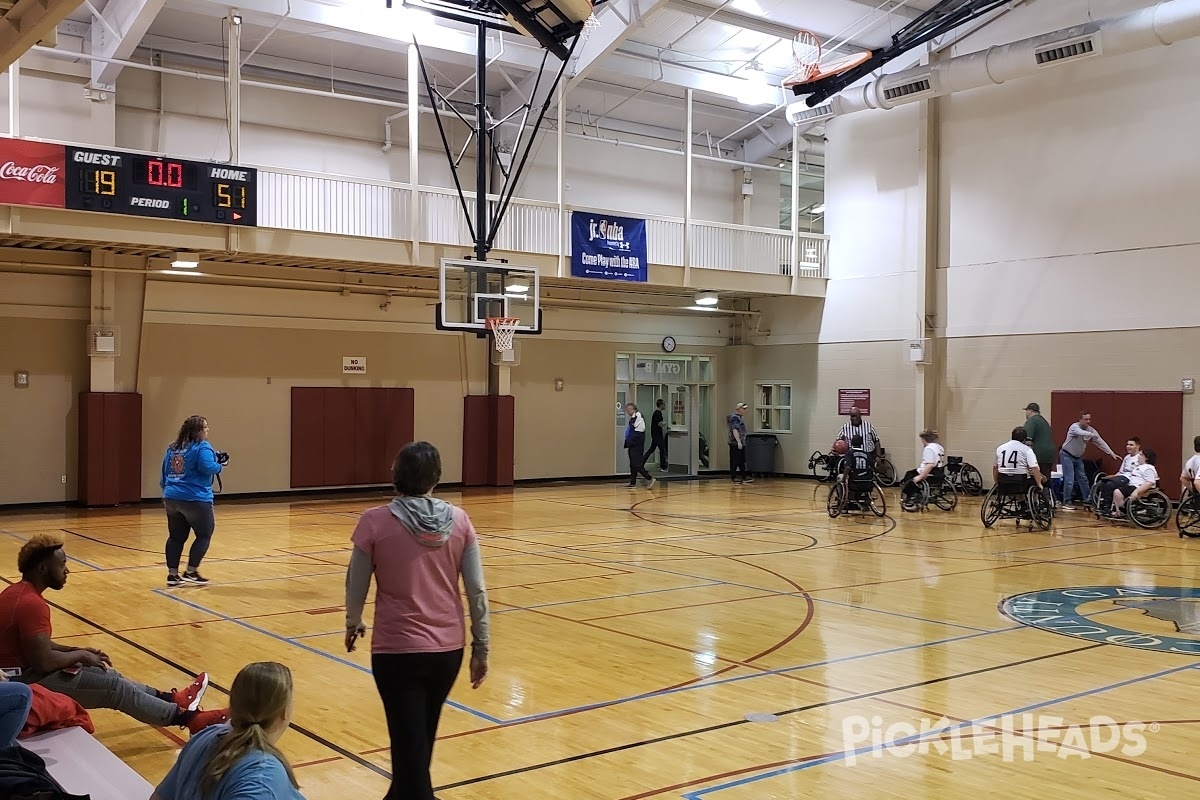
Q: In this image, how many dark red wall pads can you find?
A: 4